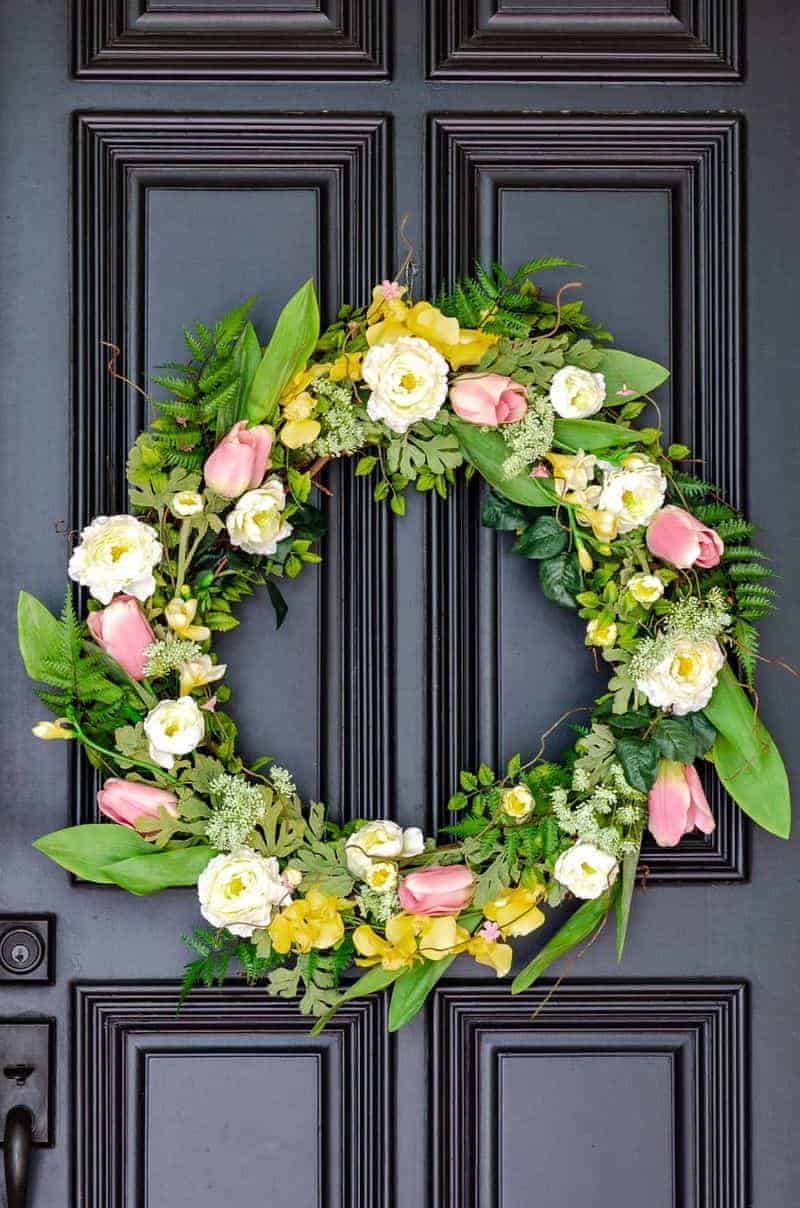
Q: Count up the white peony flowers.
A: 10